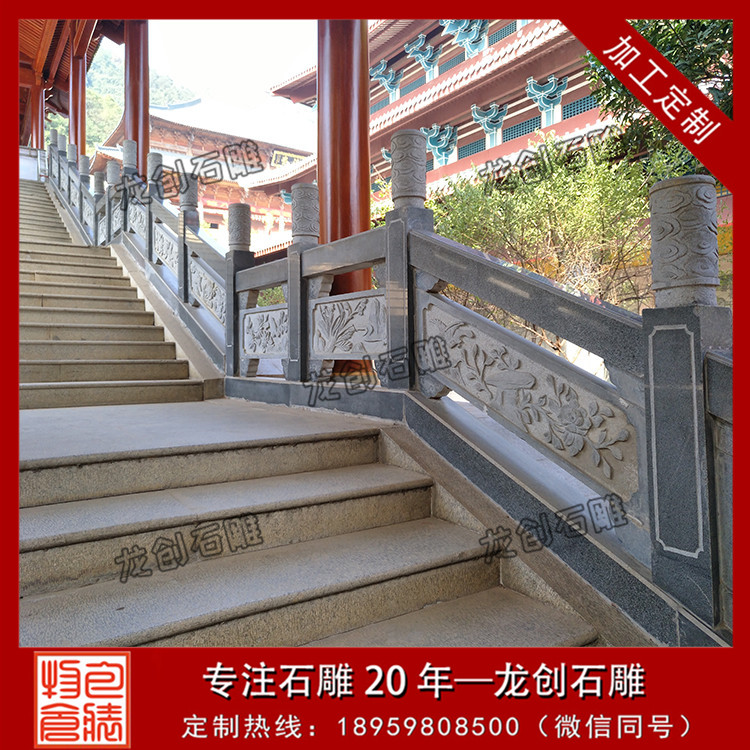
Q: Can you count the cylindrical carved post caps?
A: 13